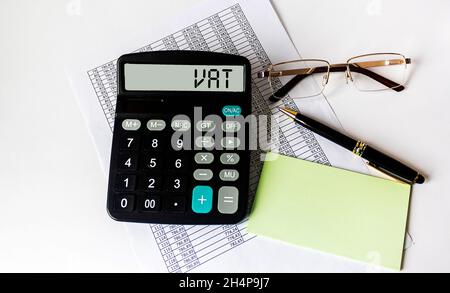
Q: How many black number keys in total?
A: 11